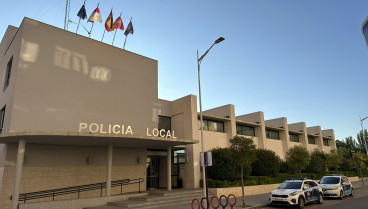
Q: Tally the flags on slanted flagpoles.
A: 5